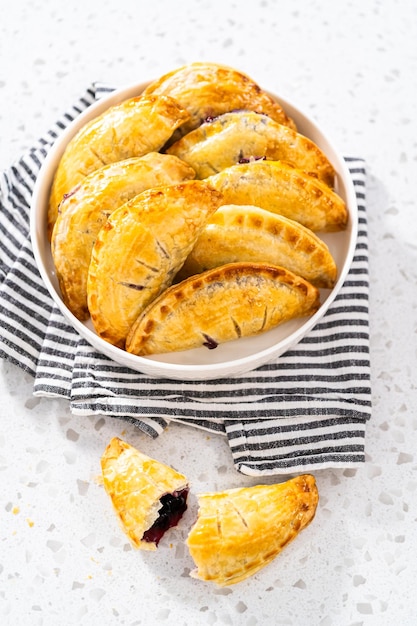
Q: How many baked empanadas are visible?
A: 9